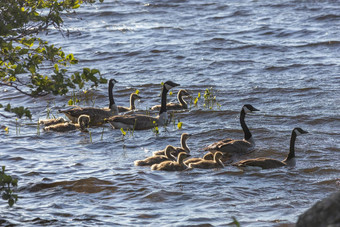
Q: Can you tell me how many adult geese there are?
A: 4